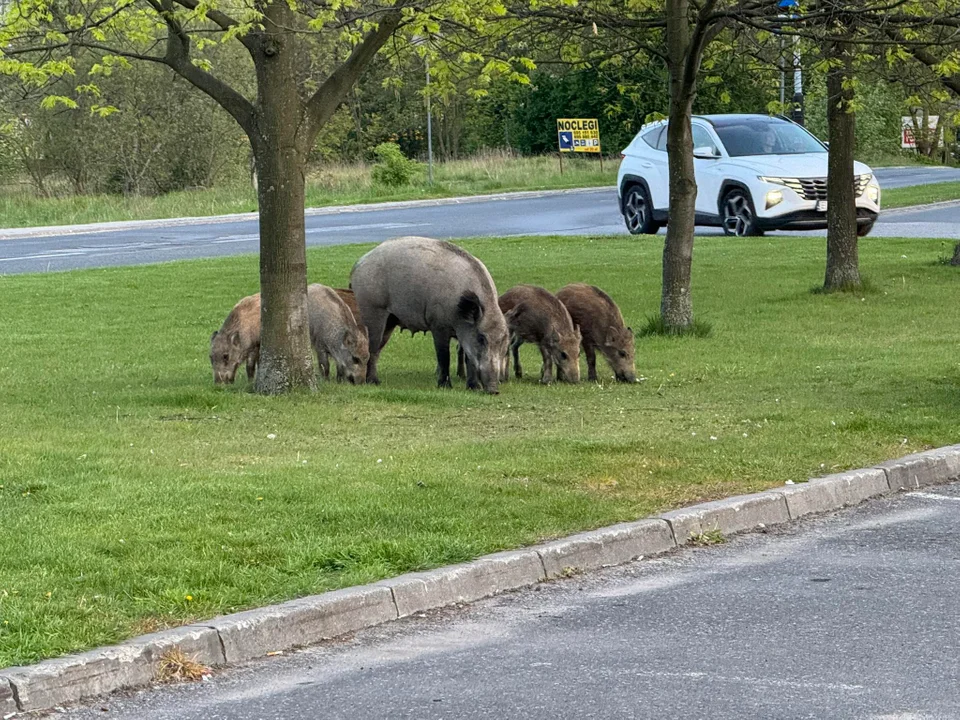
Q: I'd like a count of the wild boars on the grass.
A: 6